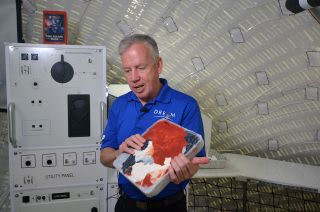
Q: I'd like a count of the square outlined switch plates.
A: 4